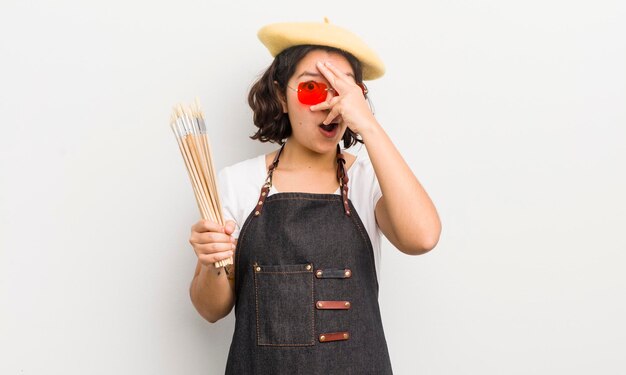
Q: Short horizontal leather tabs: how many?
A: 3